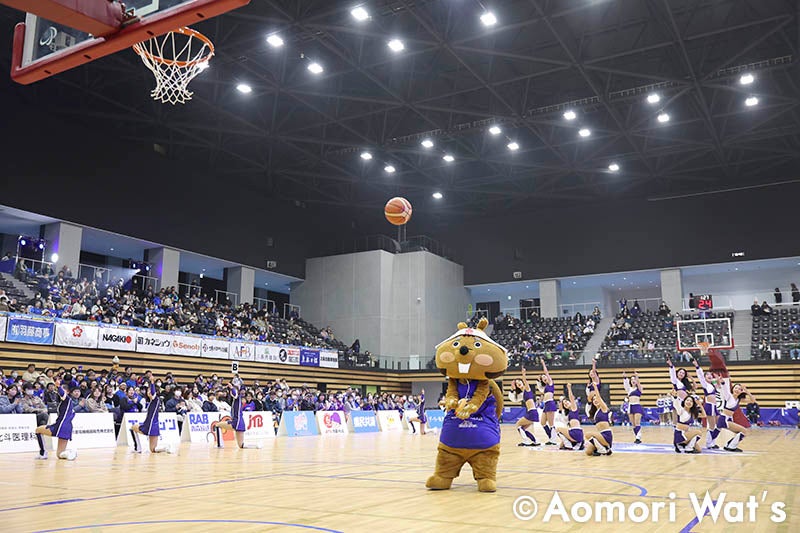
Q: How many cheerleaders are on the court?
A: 14